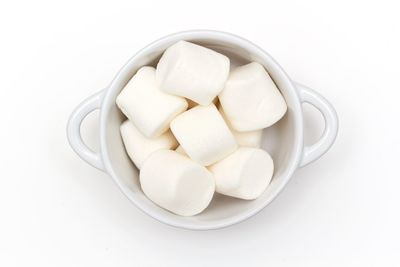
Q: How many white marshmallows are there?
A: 8